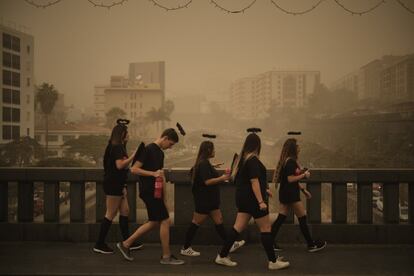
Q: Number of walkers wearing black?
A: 5